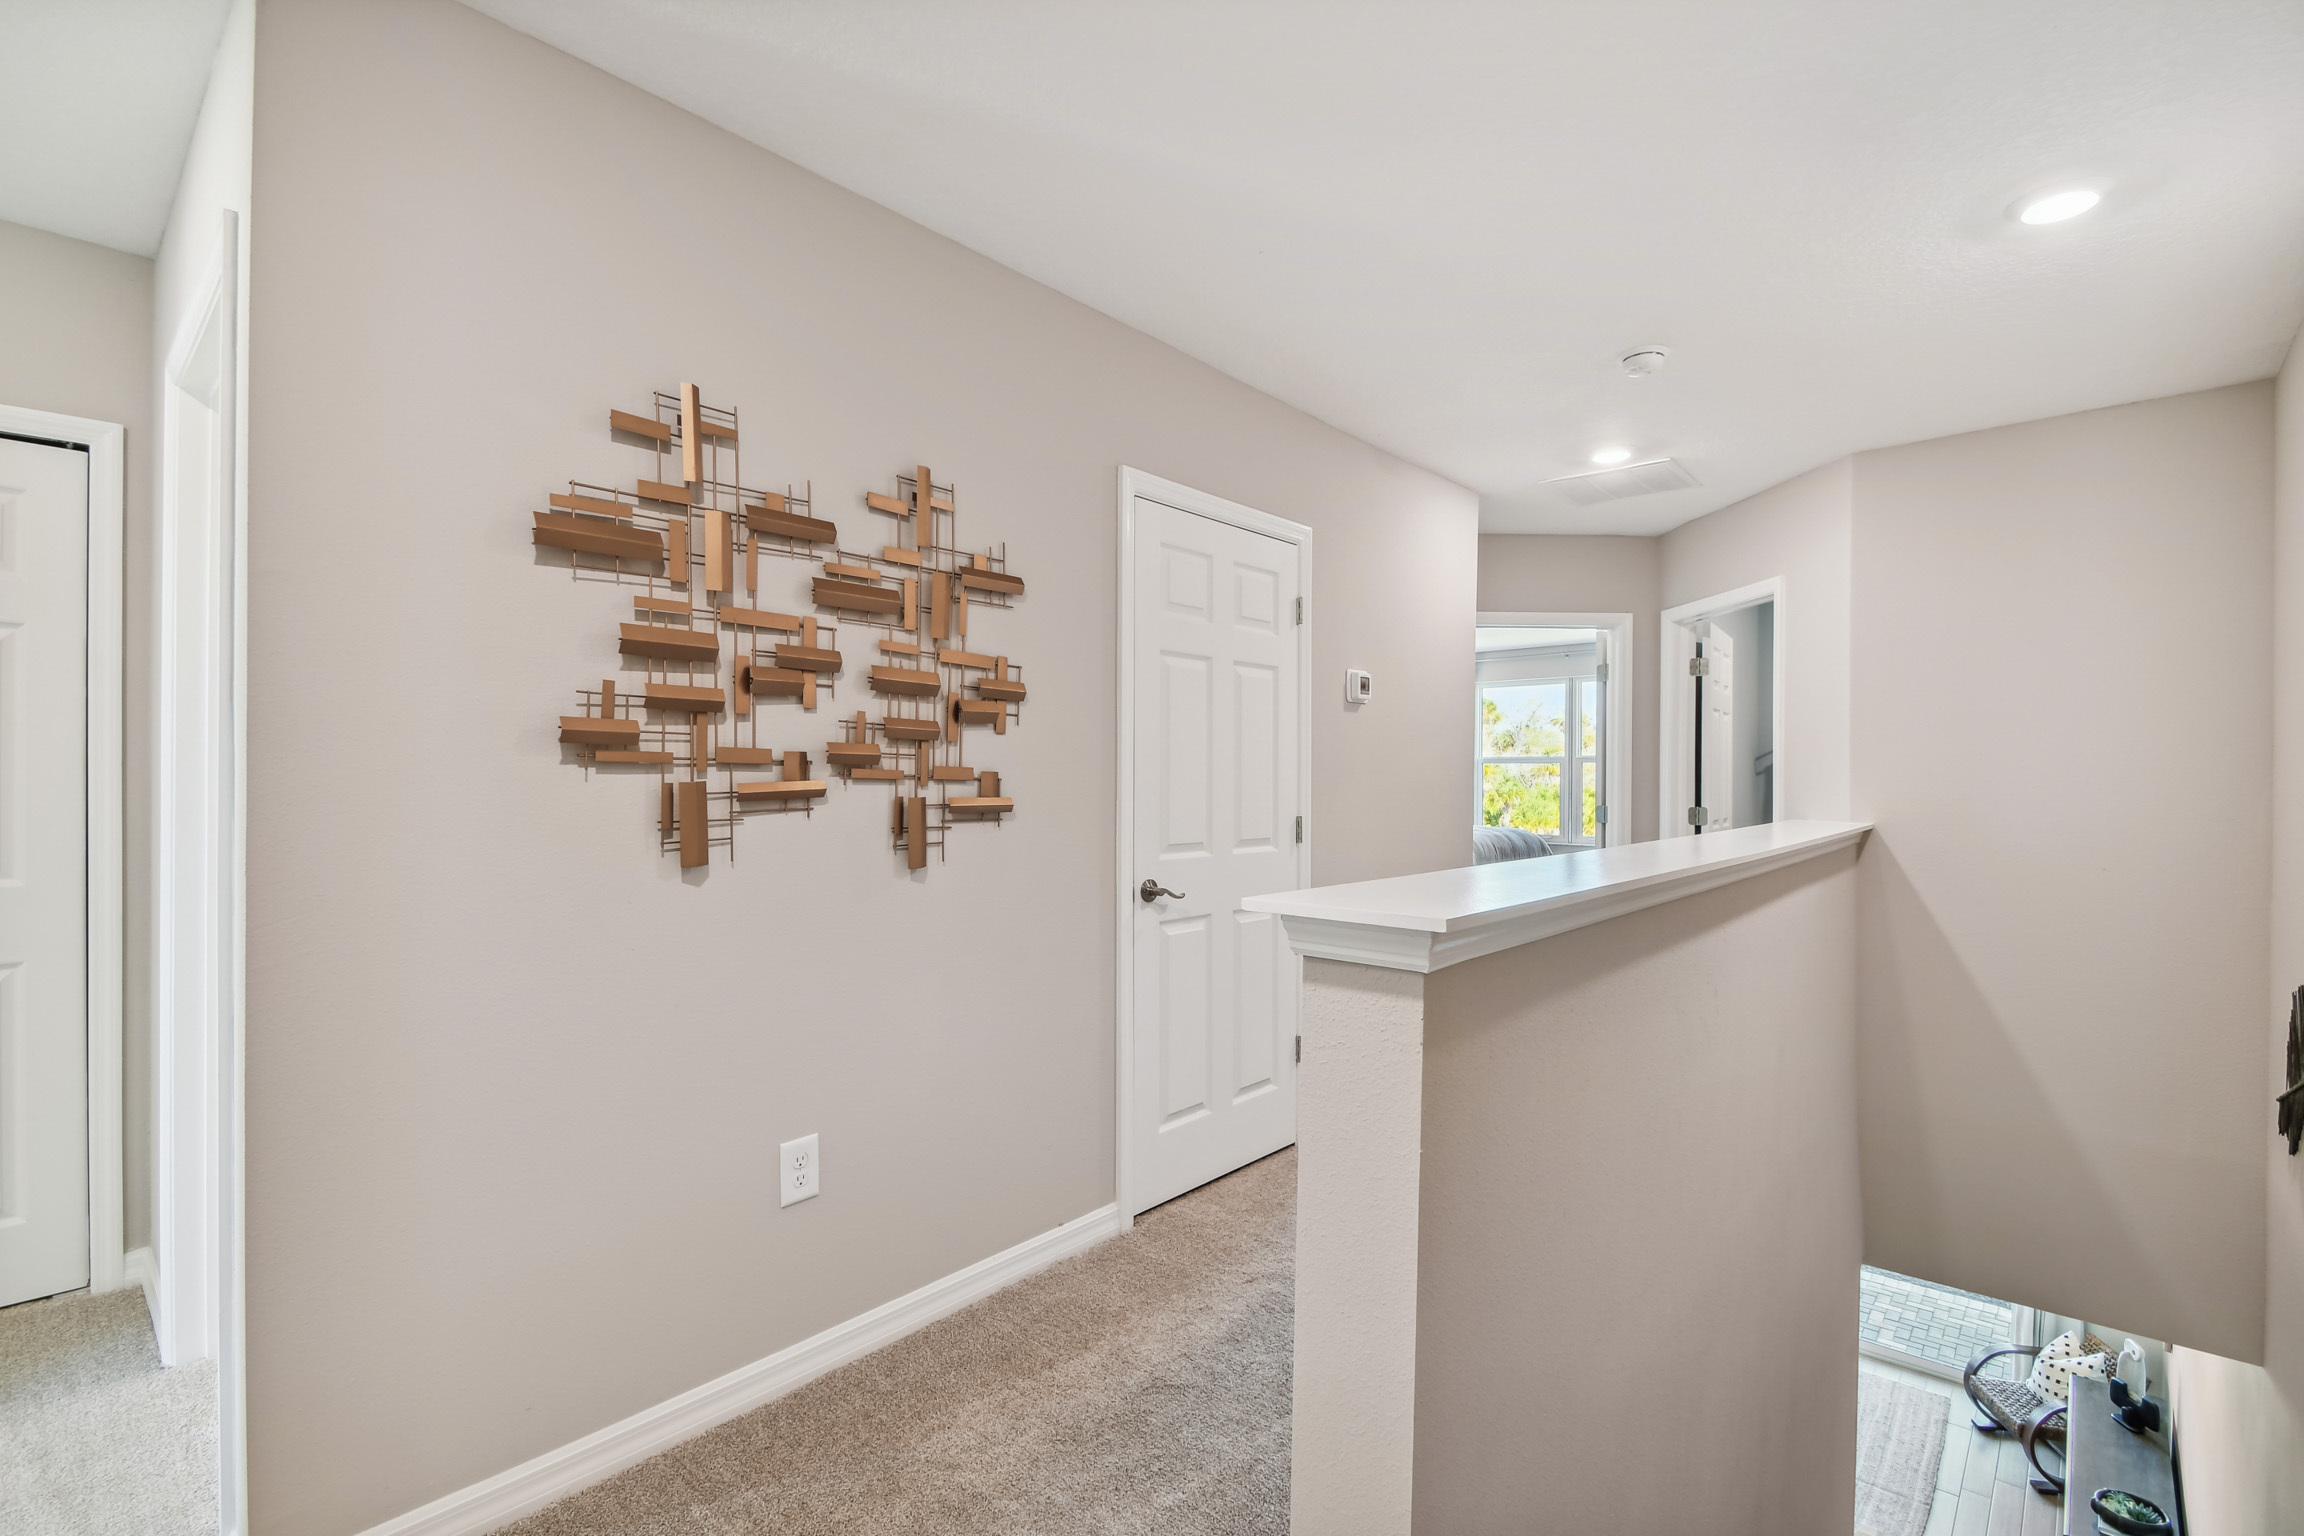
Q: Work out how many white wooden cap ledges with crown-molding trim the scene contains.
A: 1